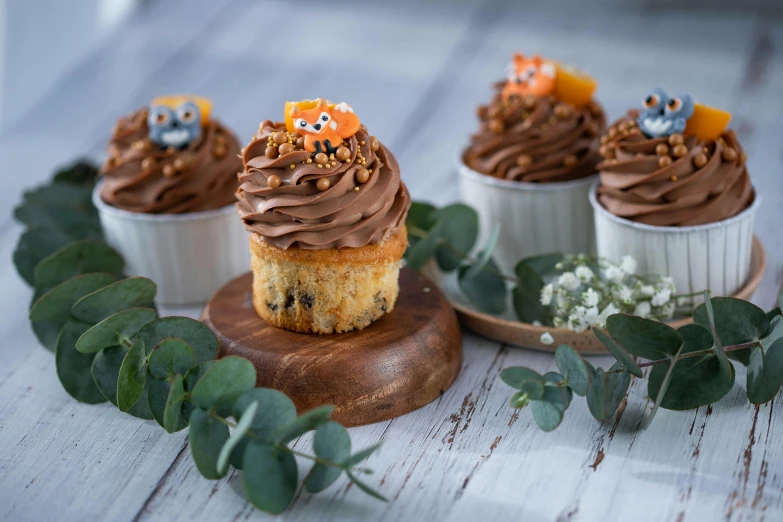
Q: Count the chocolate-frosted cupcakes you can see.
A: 4